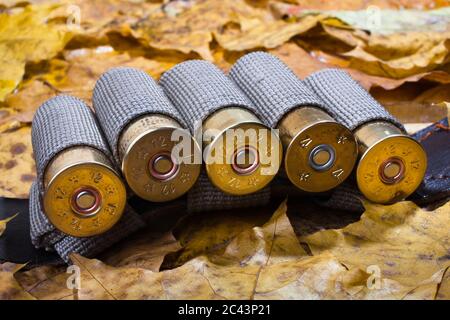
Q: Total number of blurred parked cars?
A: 0